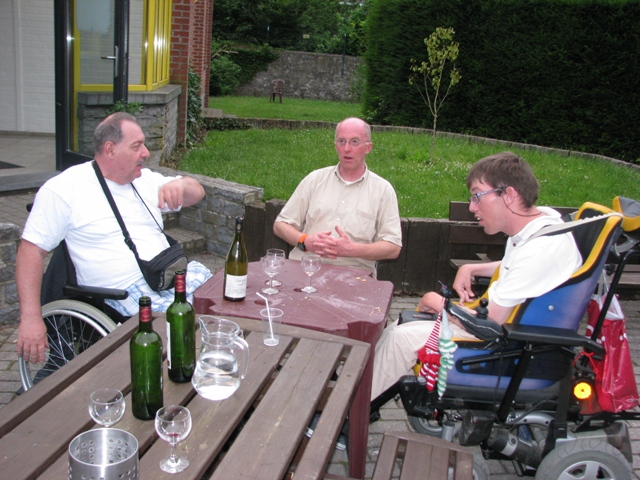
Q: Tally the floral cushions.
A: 0